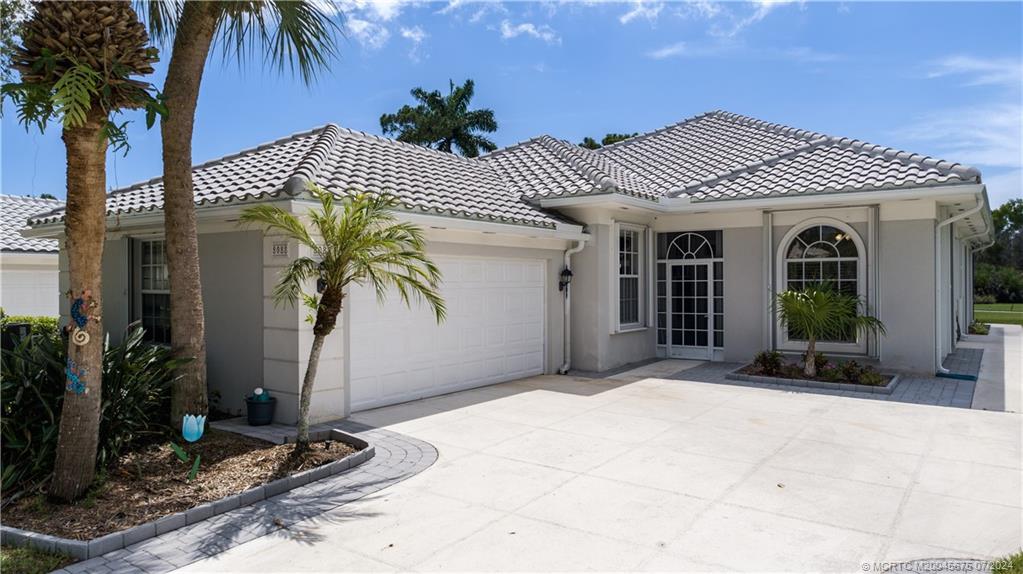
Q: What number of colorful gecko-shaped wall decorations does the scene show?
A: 2